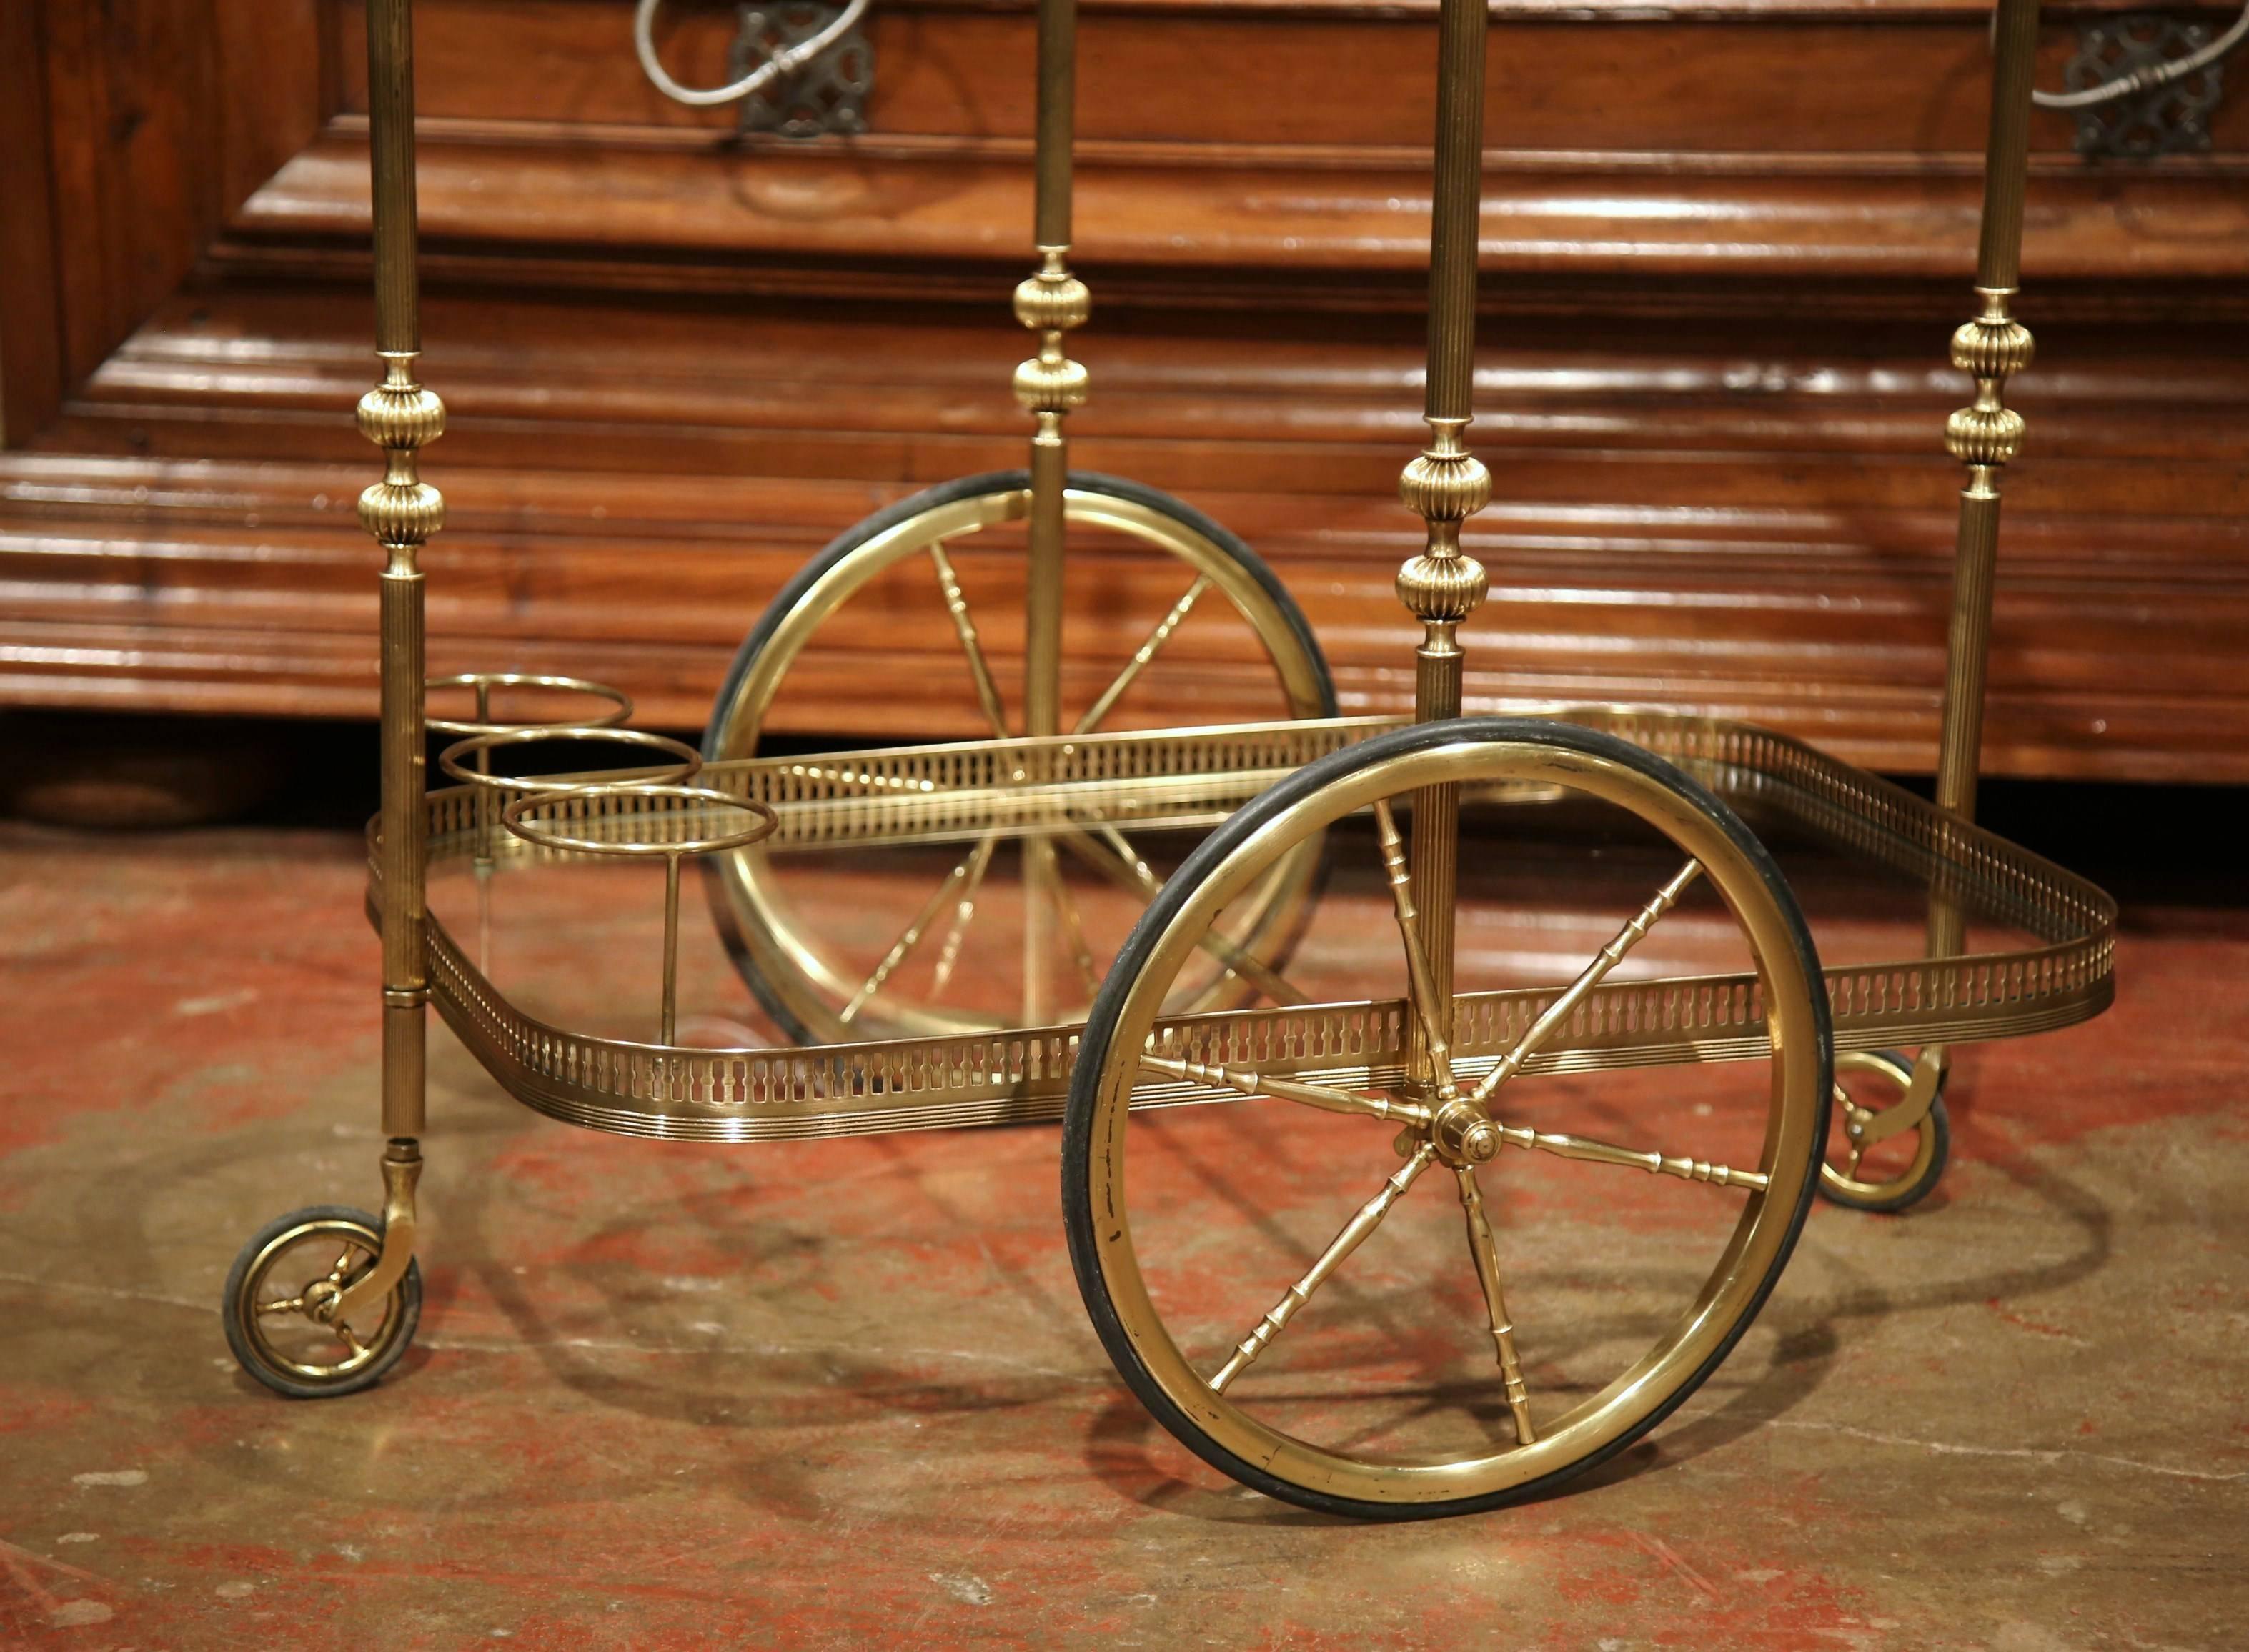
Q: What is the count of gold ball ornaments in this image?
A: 8